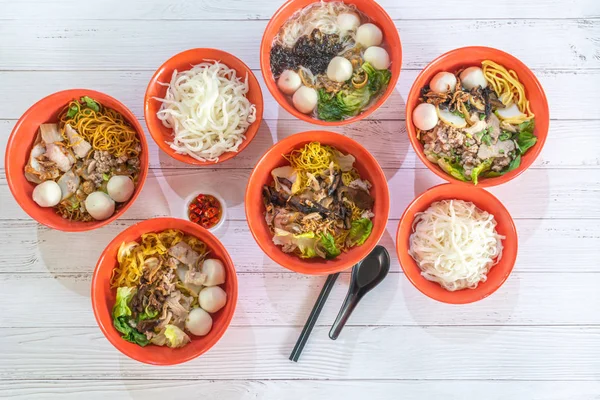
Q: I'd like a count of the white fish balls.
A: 15